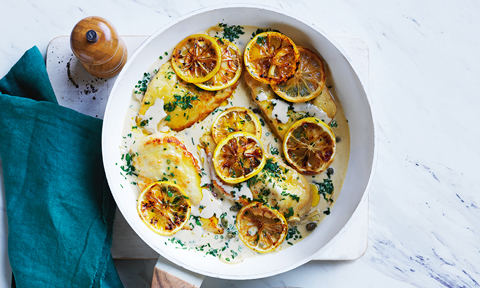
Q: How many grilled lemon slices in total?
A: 9